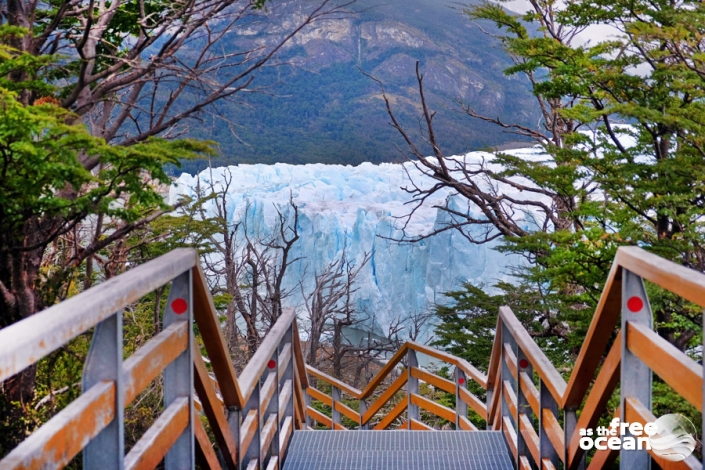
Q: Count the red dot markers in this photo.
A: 5